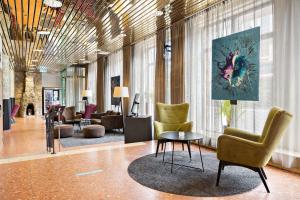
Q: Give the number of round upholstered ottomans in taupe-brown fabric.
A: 2